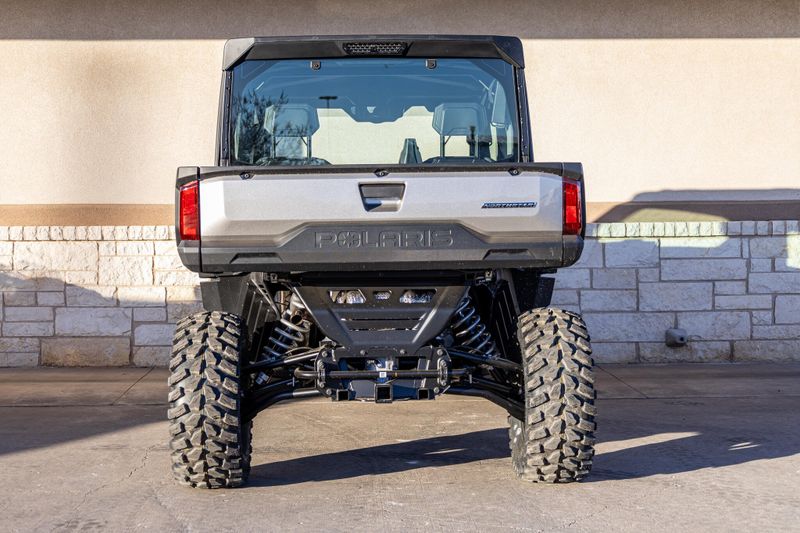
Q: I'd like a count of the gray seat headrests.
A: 2